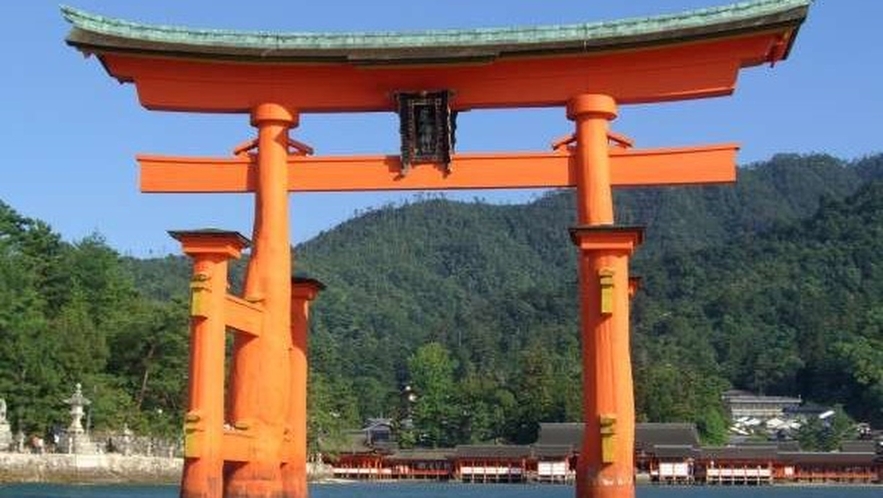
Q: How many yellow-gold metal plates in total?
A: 4